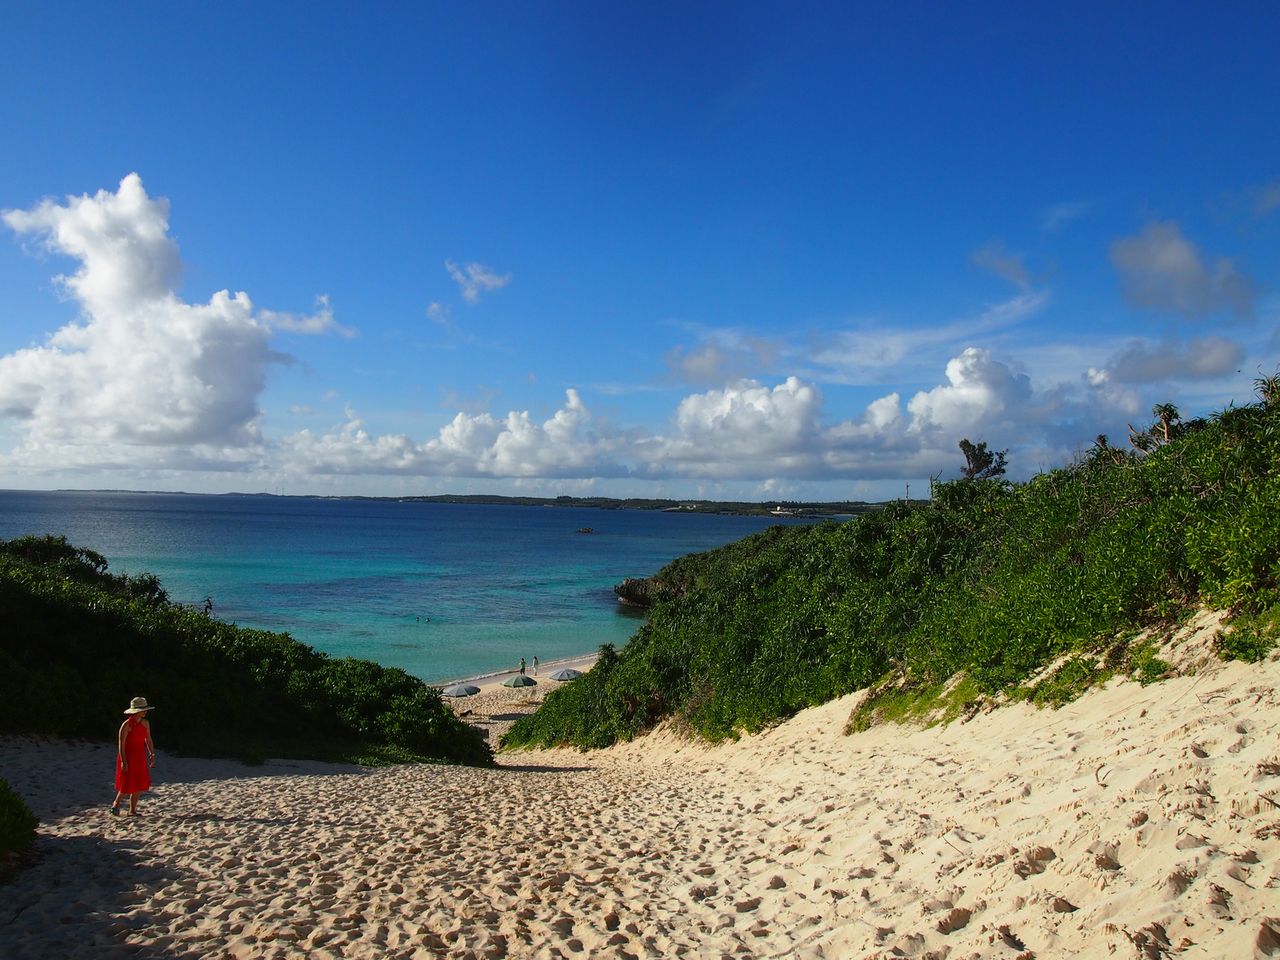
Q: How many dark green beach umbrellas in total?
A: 1